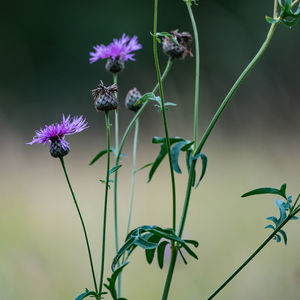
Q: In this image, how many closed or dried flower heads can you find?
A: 3